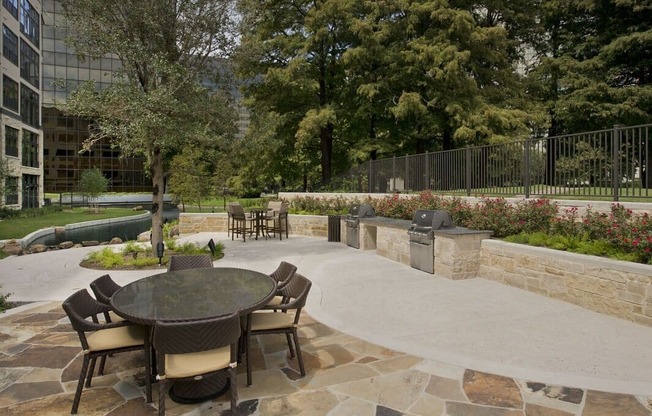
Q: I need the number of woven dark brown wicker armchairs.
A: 6